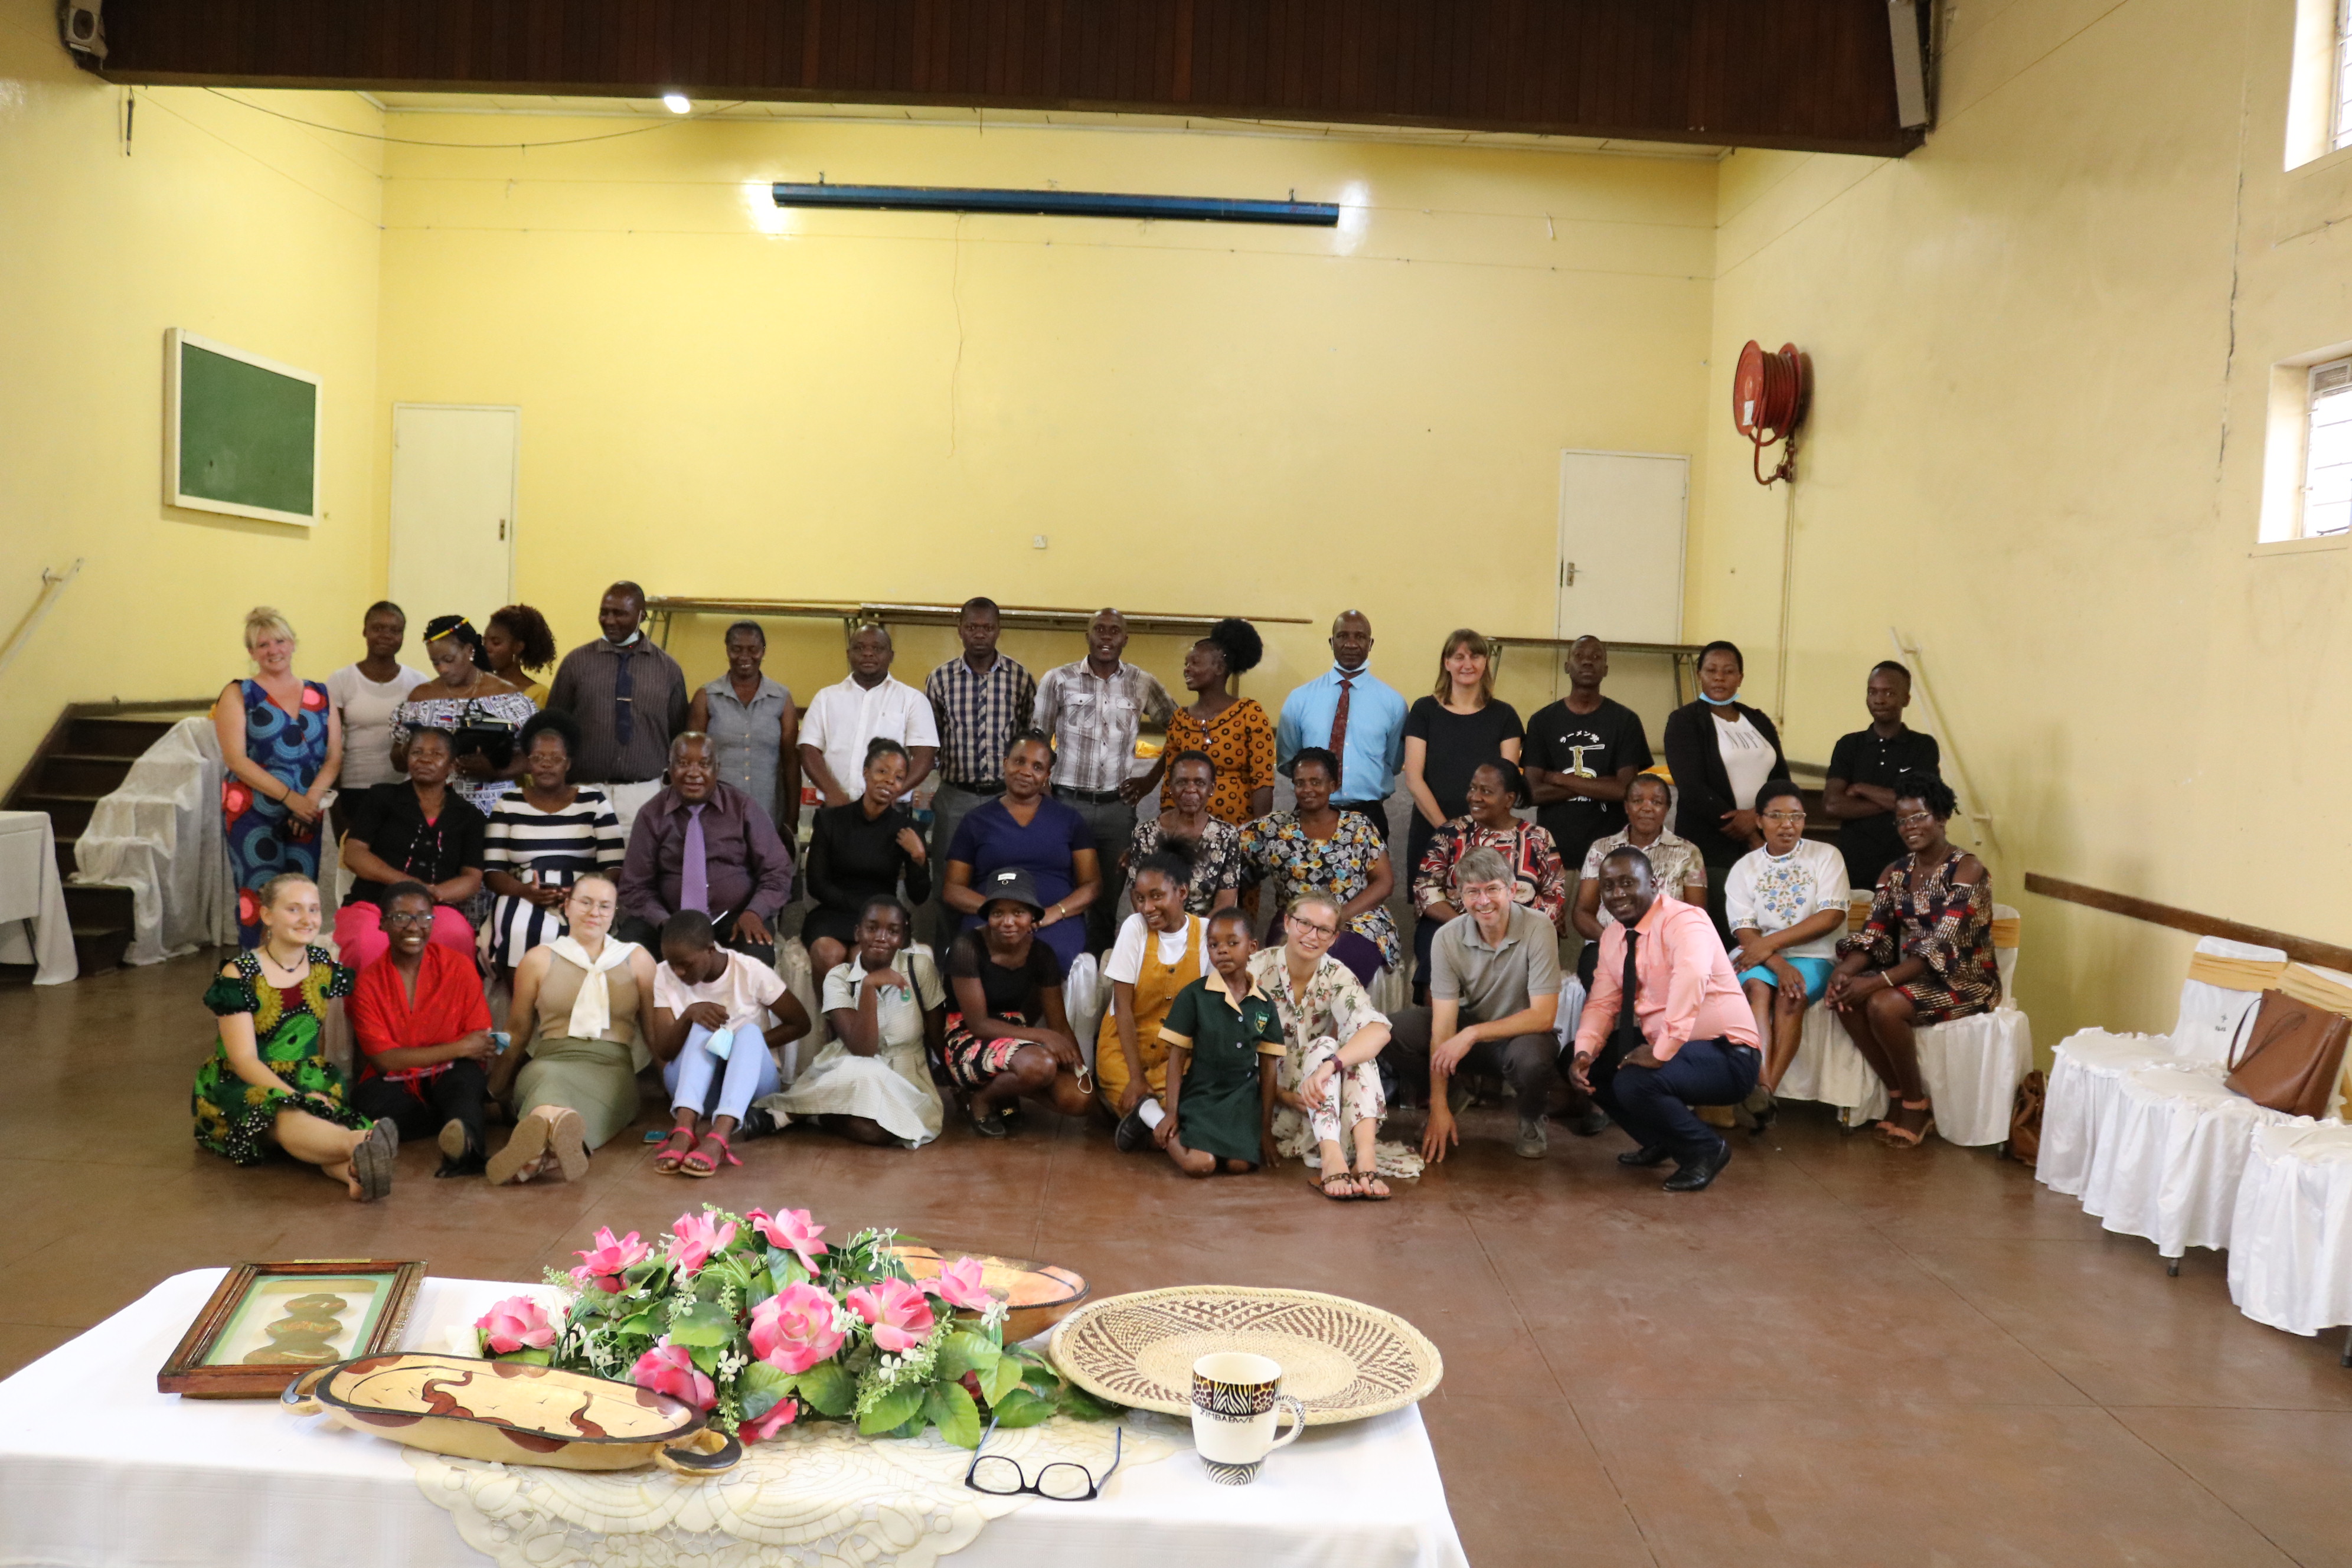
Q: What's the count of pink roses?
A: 9